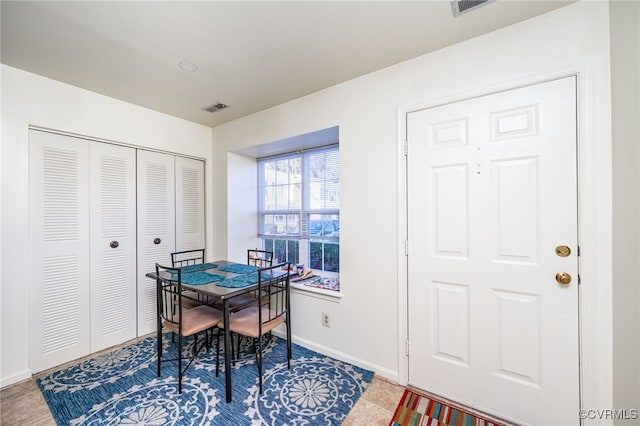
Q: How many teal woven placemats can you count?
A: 4